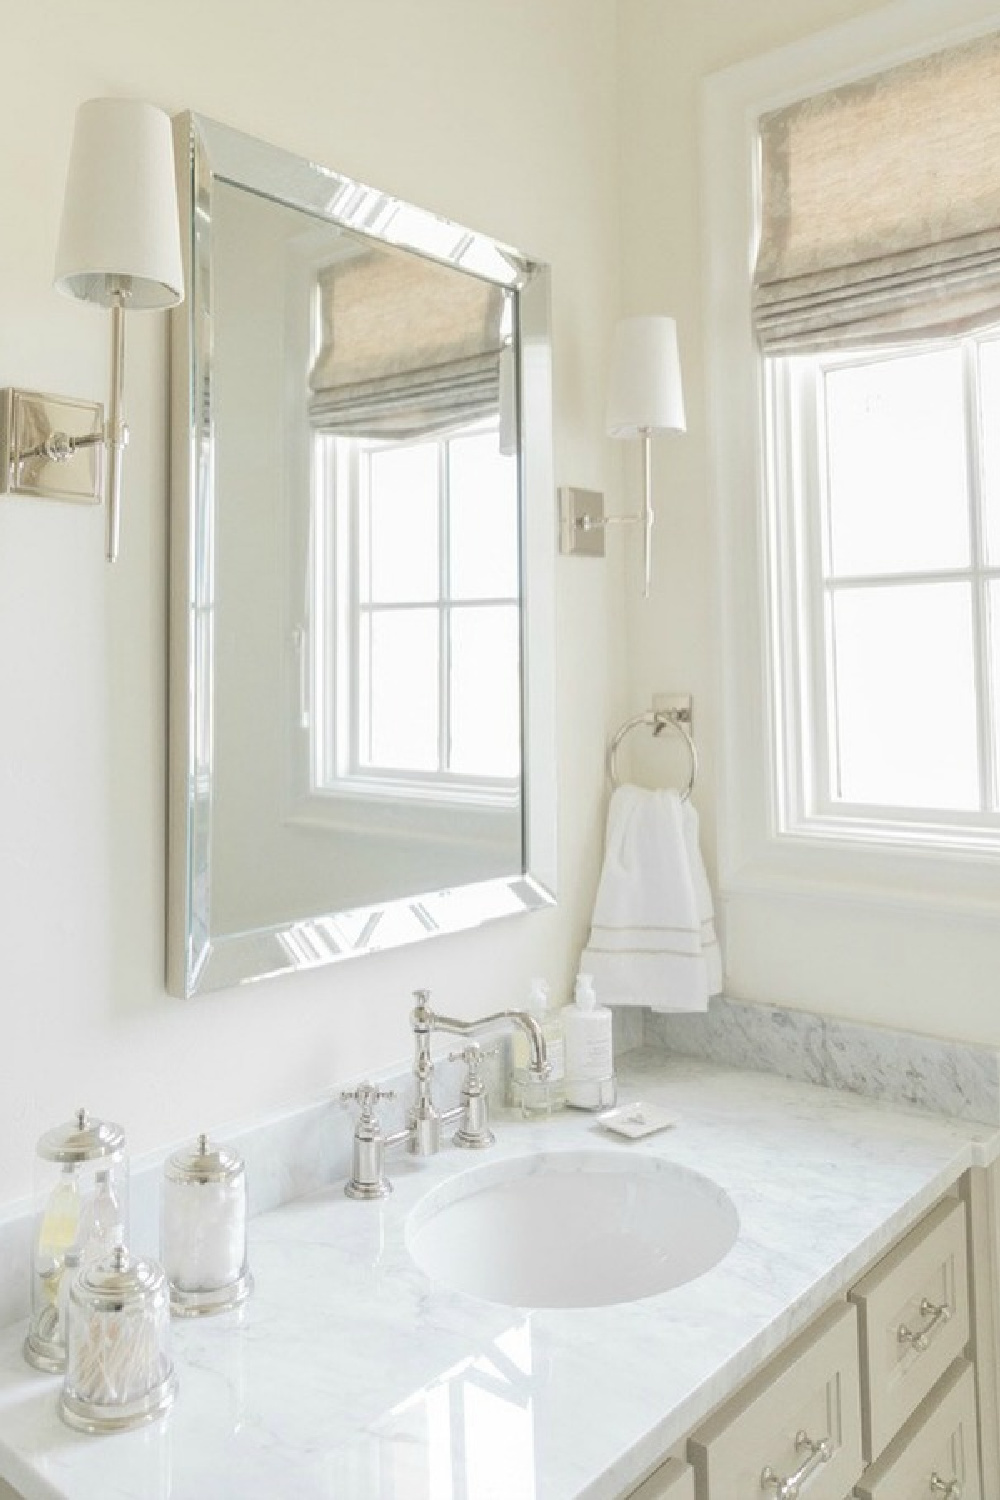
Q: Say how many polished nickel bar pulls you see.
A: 3